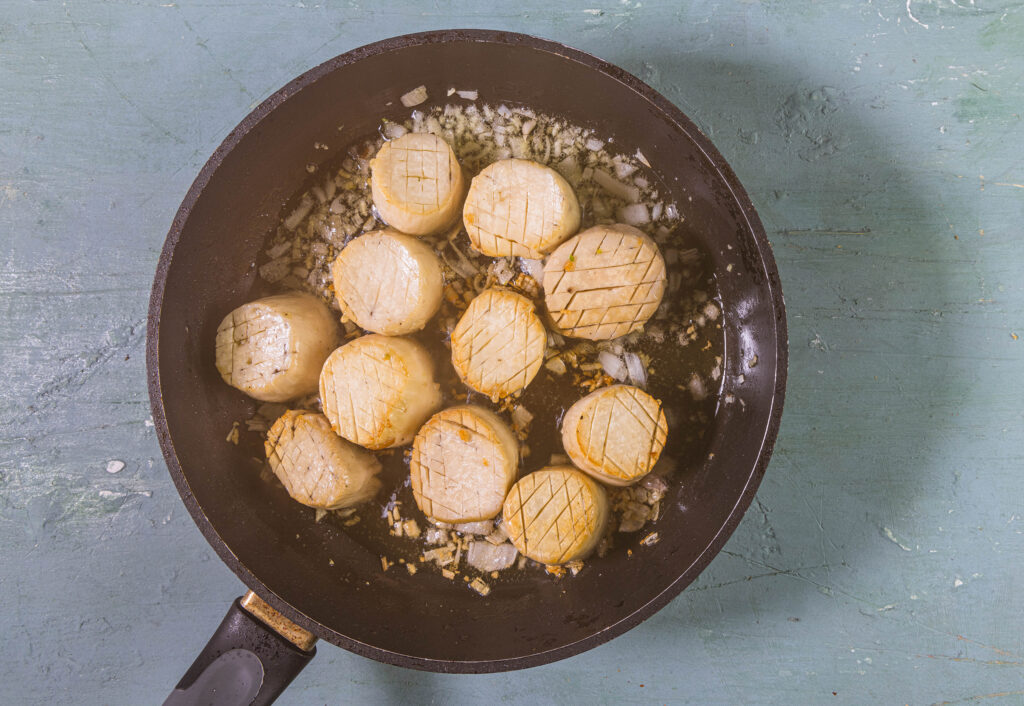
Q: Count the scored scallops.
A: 11